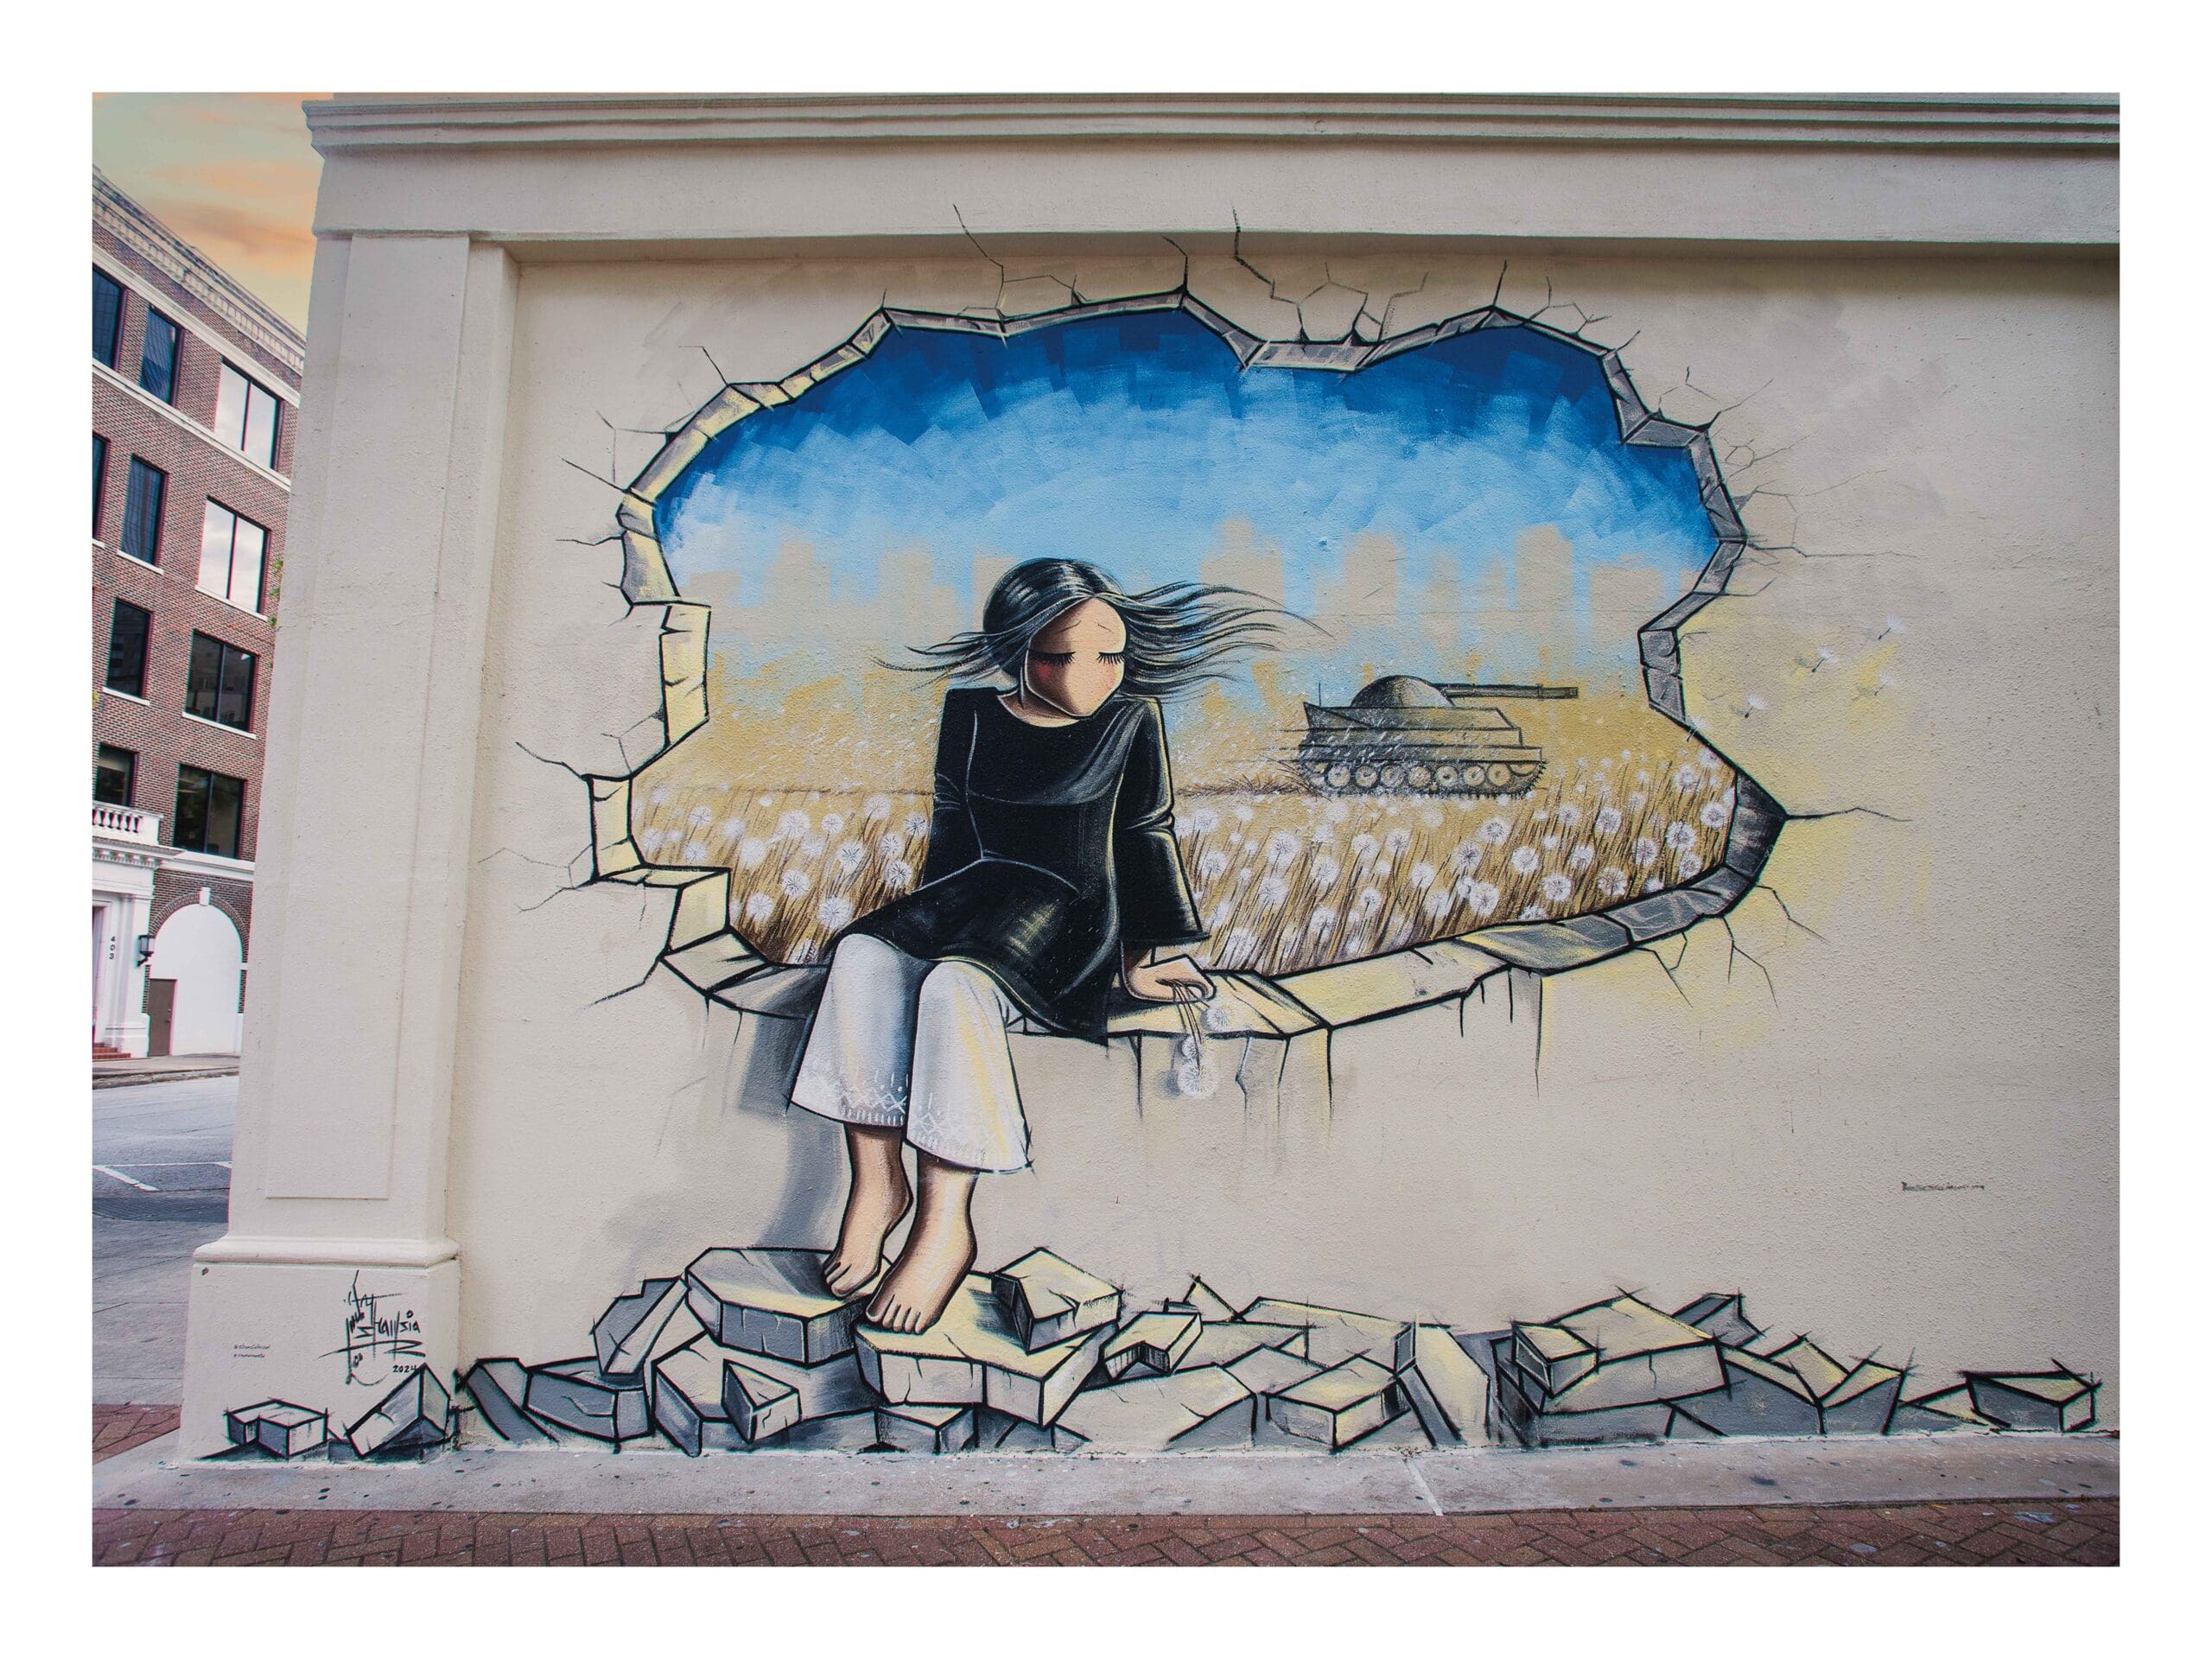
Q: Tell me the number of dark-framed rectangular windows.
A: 10